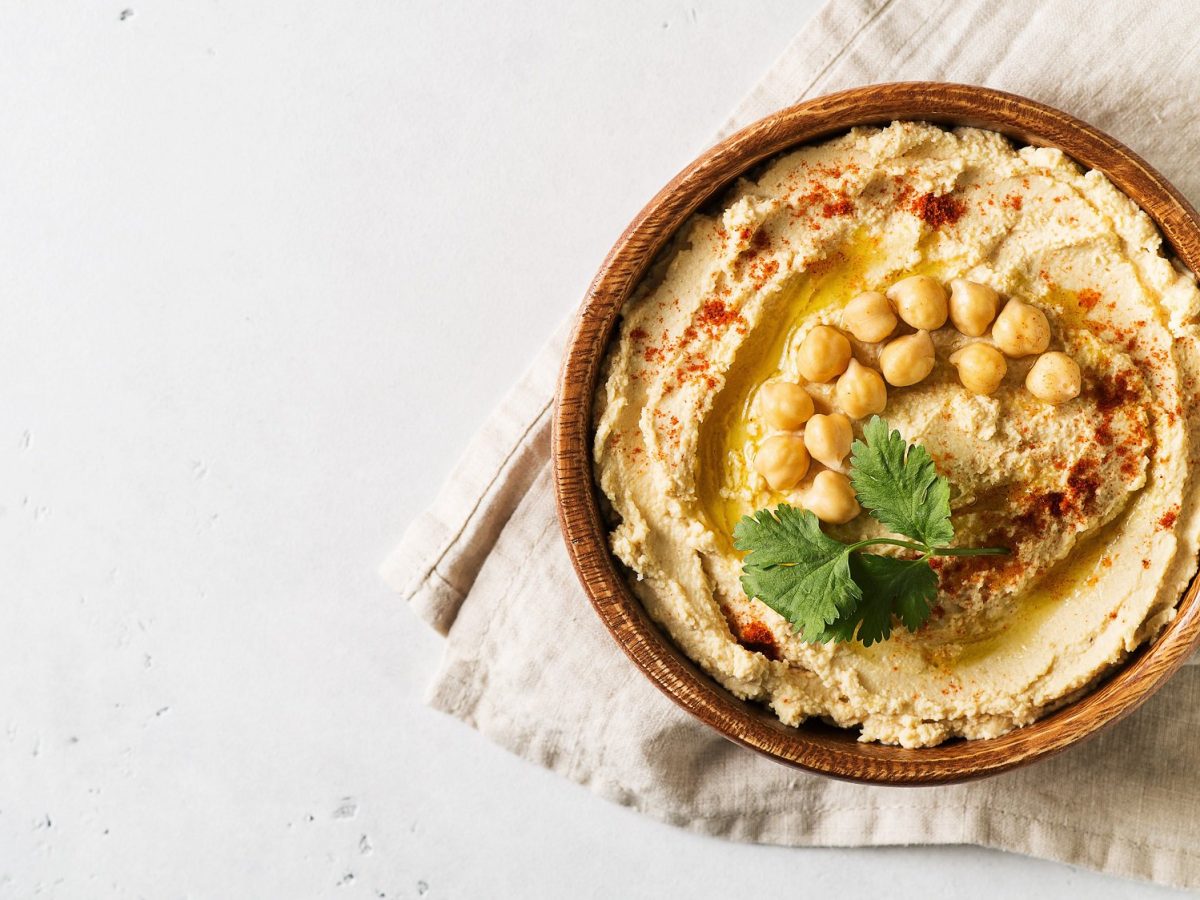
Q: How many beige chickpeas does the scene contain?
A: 13